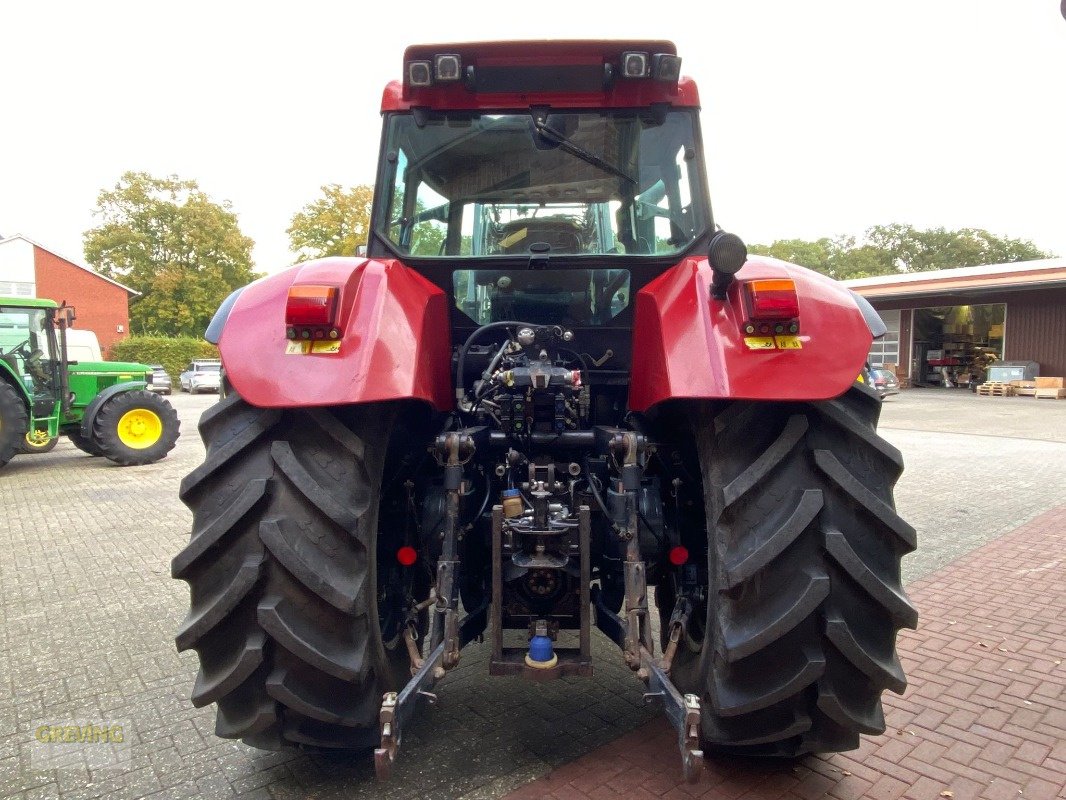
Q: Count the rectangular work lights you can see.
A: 4